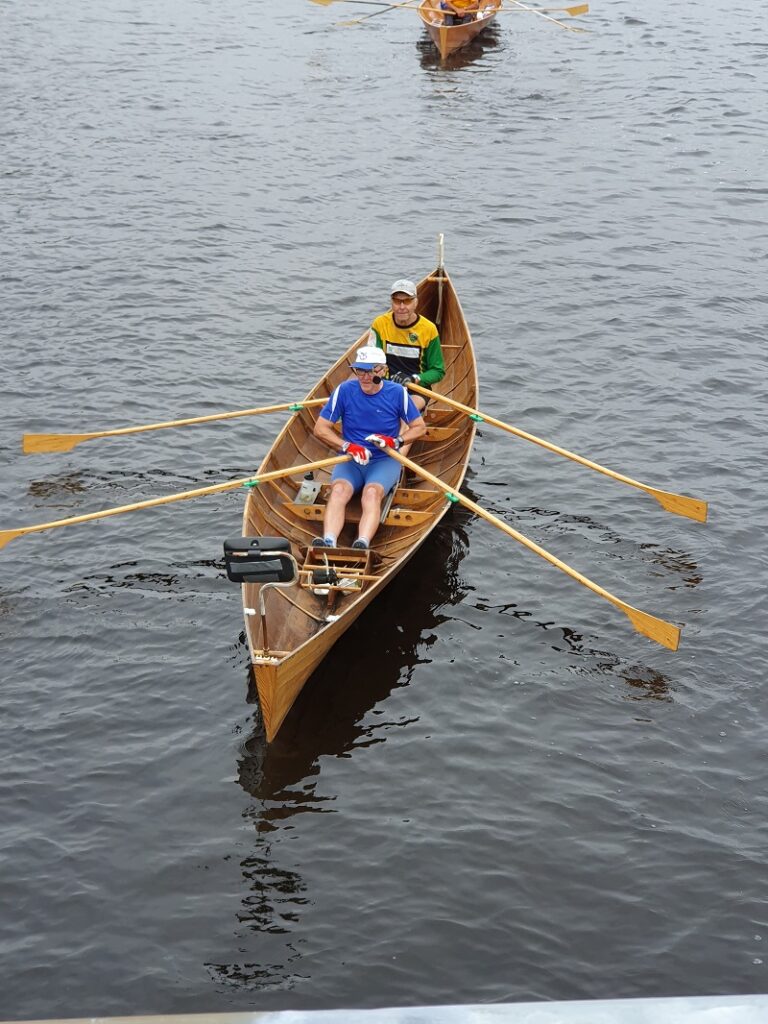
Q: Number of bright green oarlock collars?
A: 4